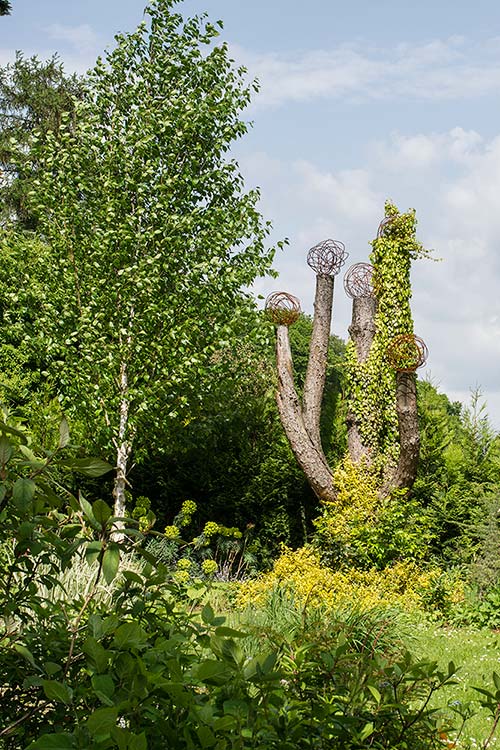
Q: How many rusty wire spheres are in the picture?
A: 5